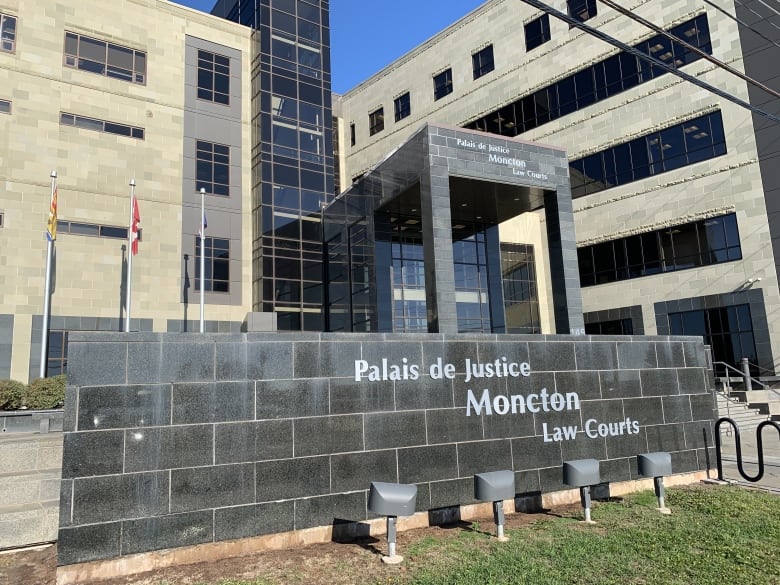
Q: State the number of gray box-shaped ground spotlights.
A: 4